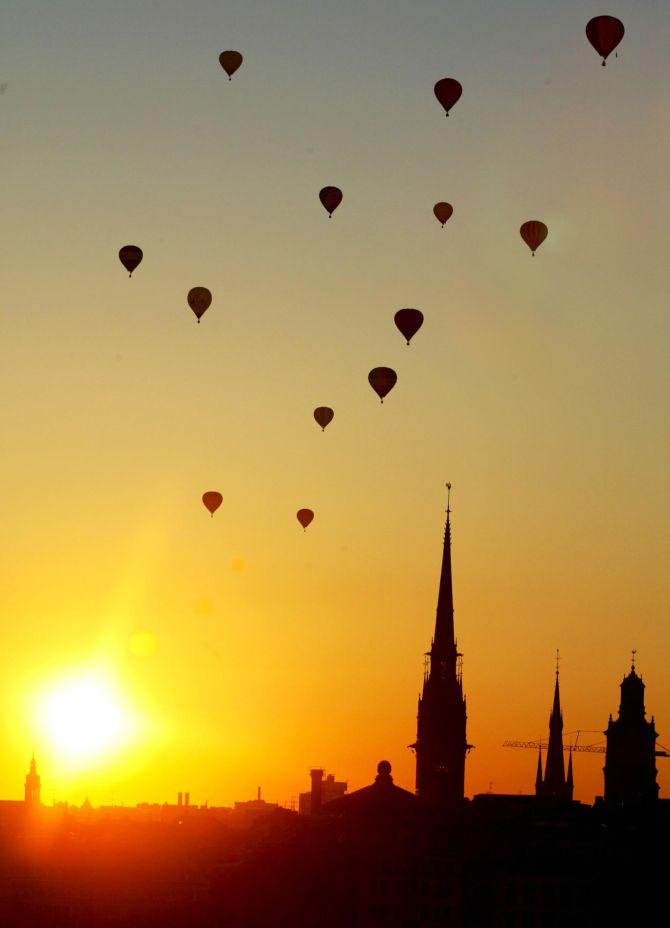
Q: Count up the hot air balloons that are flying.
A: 13